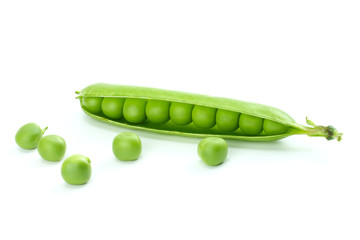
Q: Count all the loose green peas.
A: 5